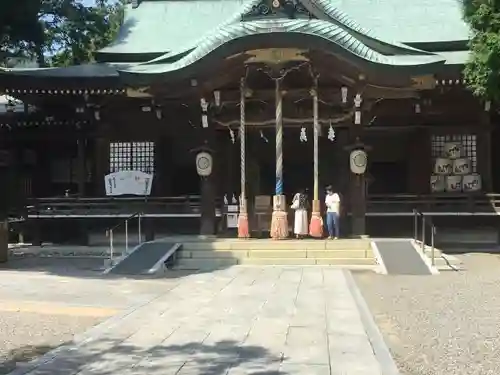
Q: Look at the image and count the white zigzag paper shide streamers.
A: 4